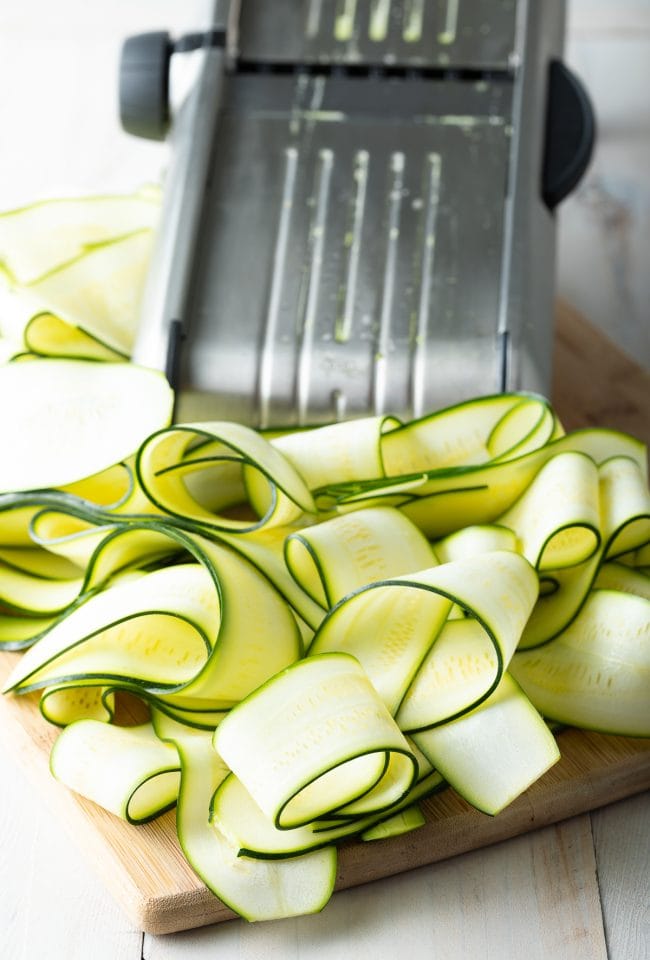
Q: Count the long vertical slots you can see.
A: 5